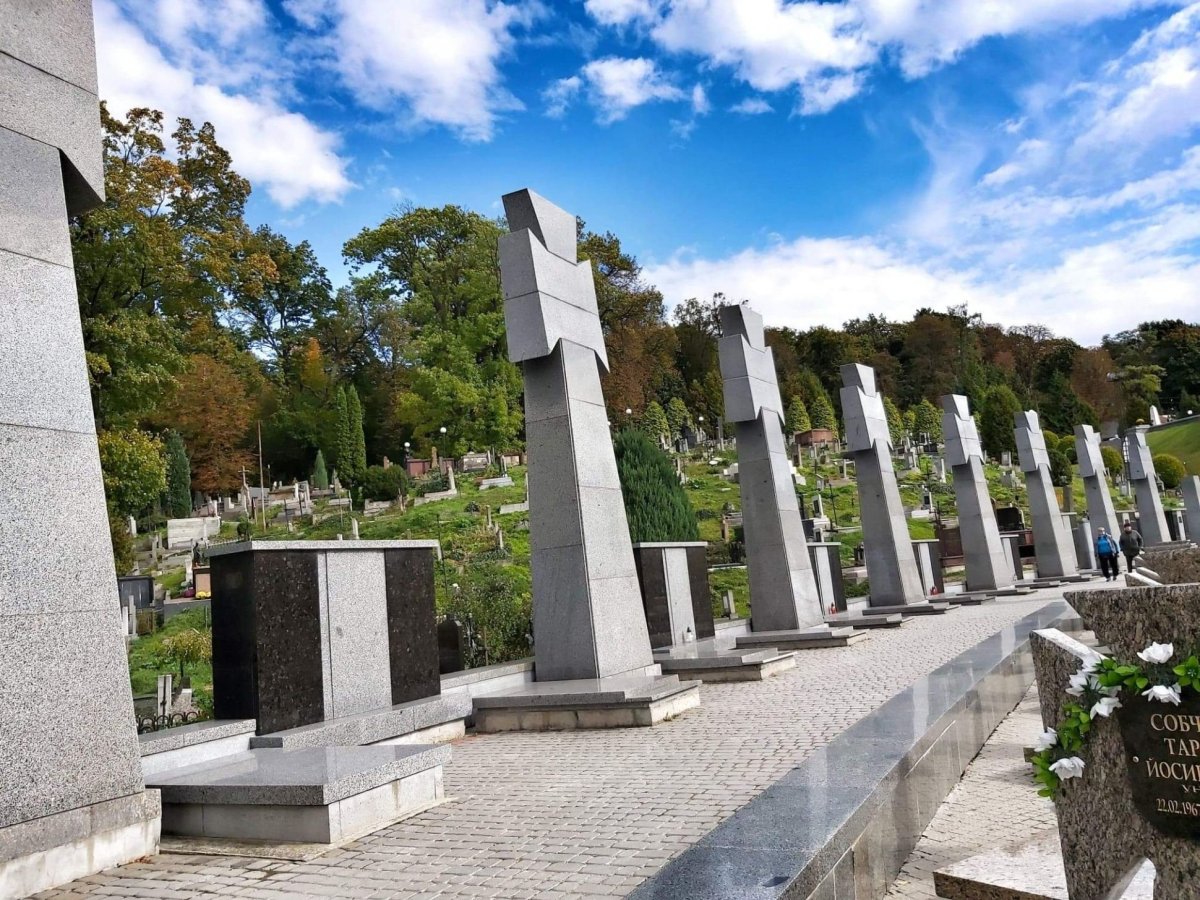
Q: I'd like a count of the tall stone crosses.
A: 8